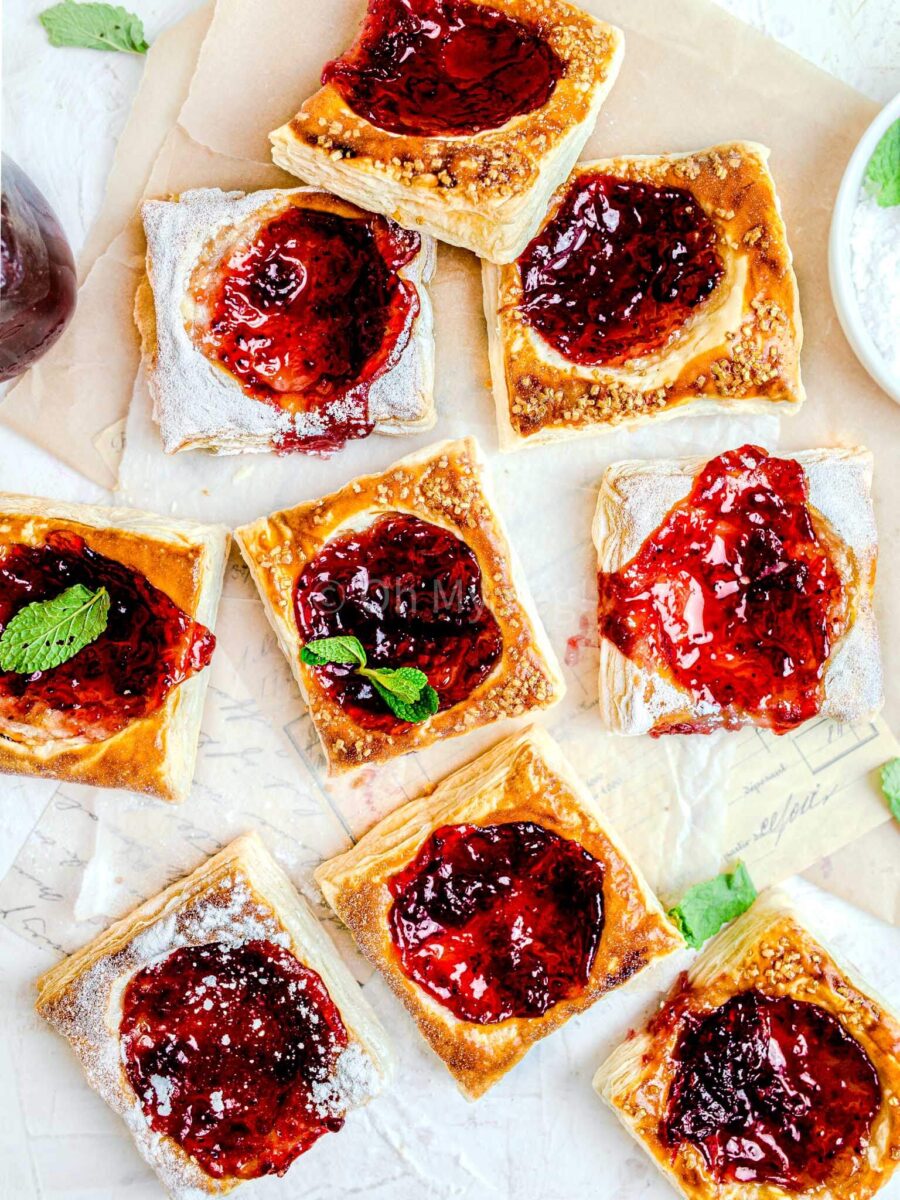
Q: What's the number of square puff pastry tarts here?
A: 9